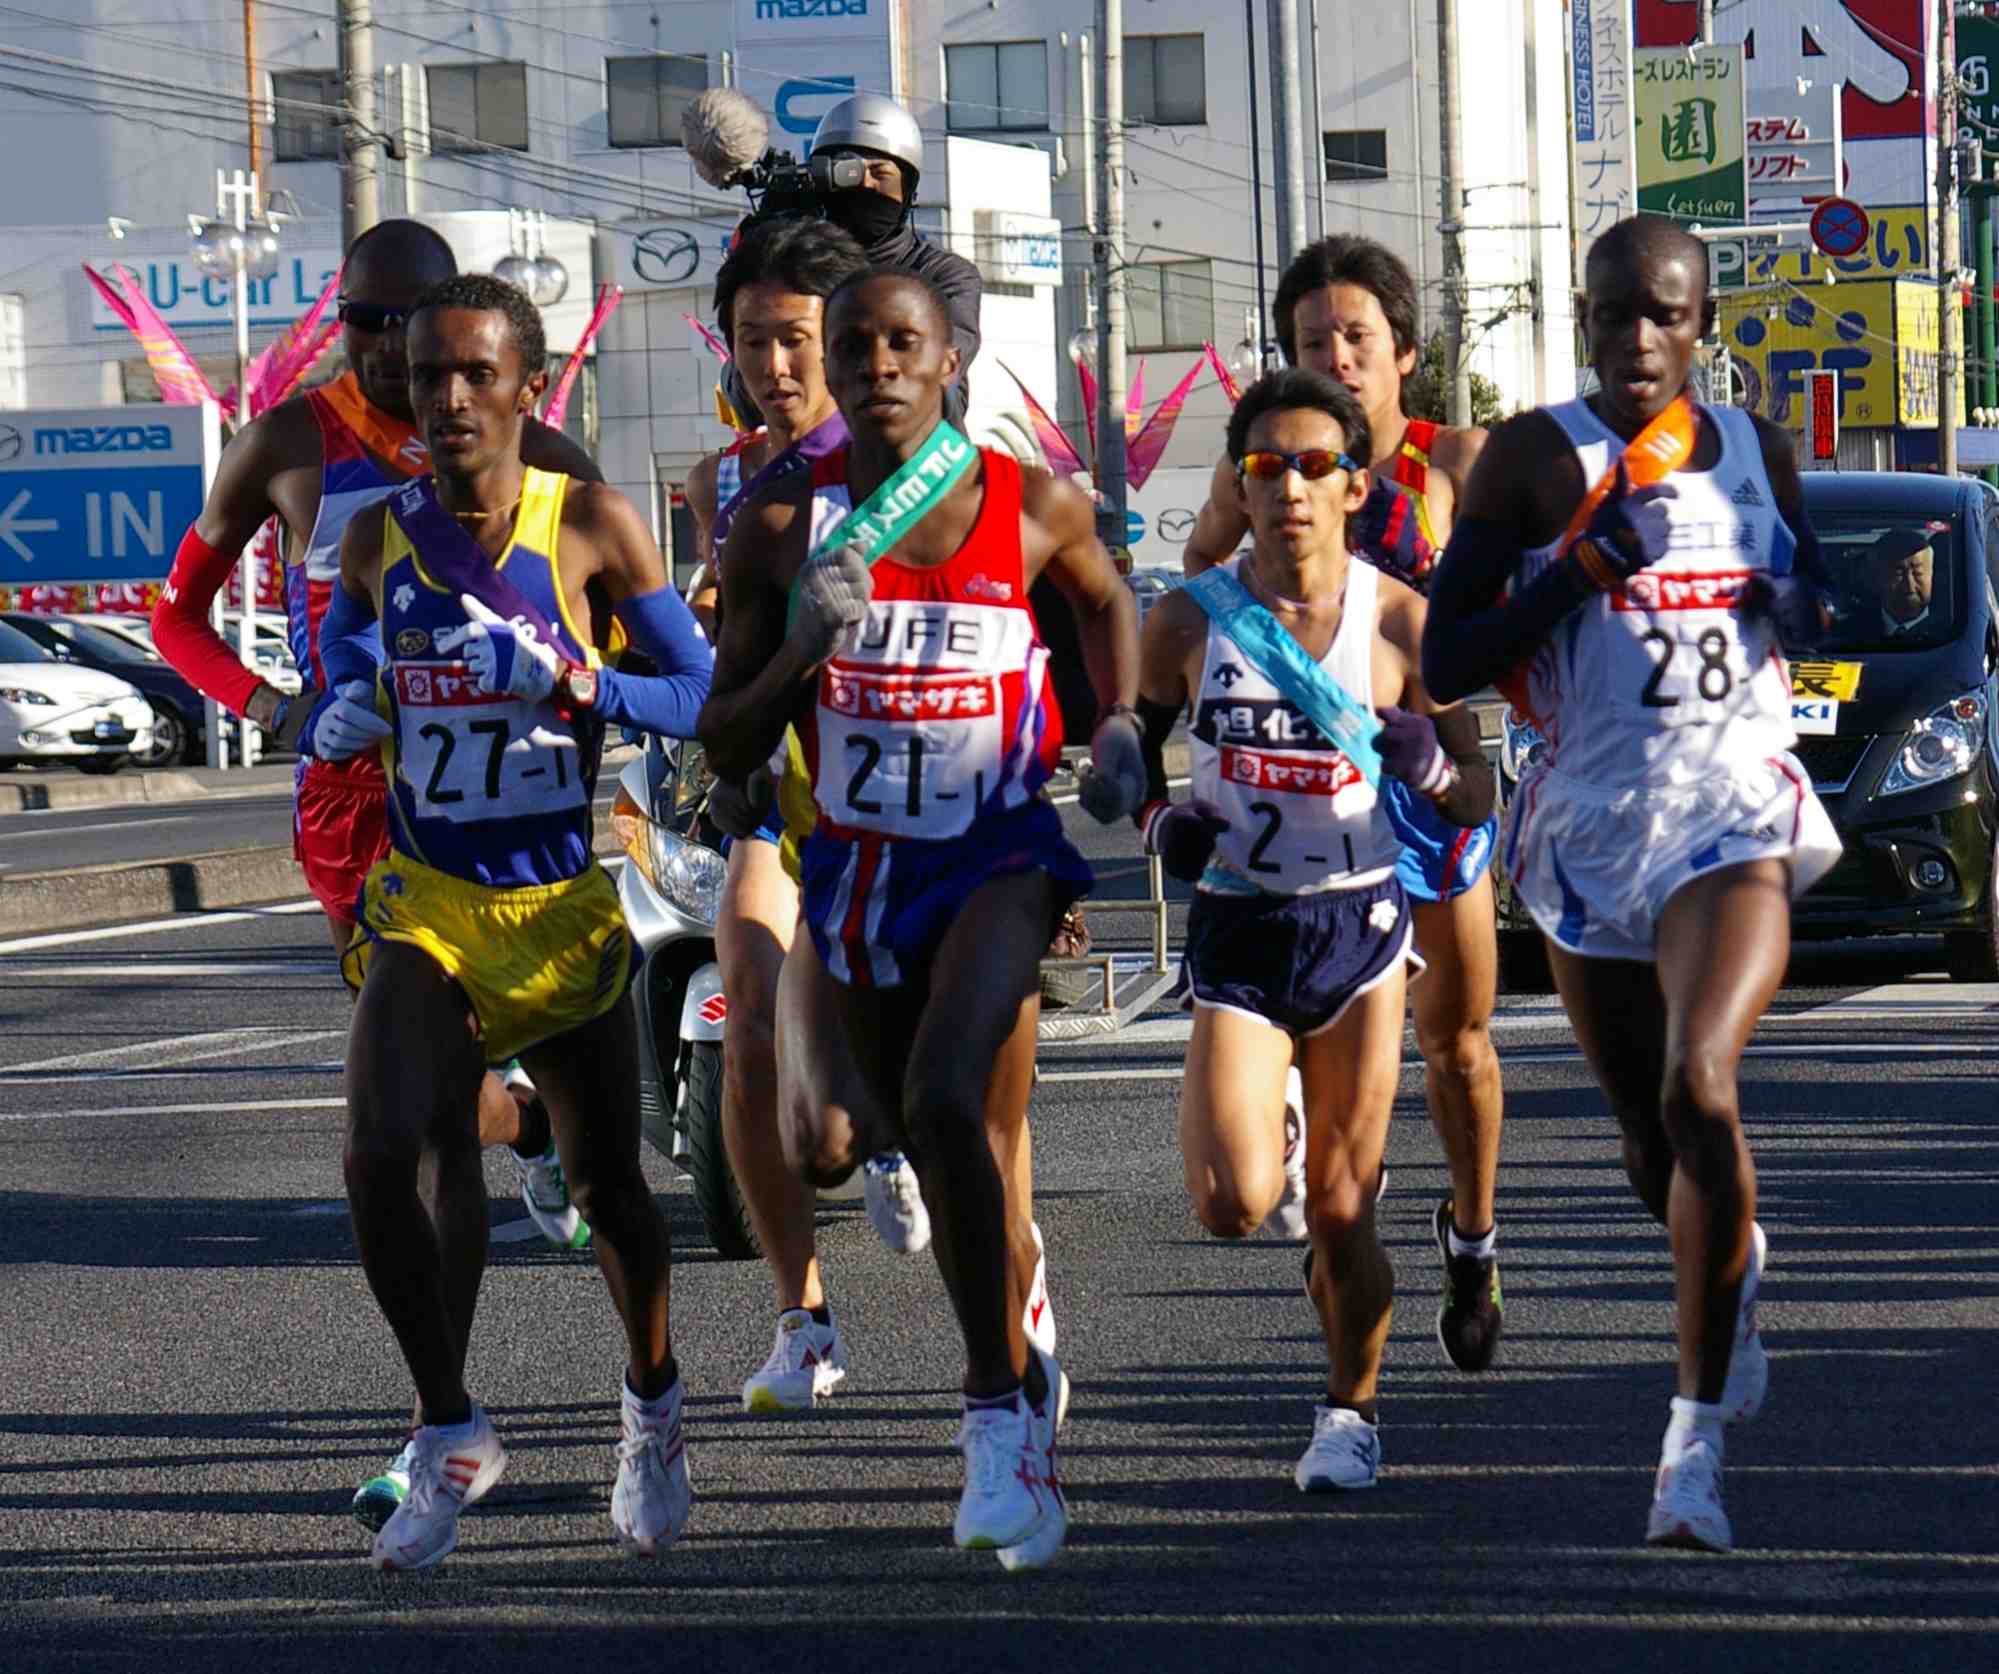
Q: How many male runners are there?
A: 7